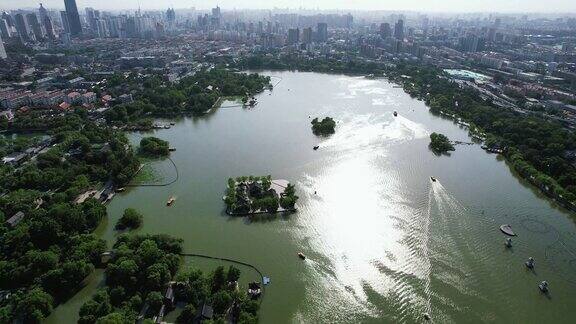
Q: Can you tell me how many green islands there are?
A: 5